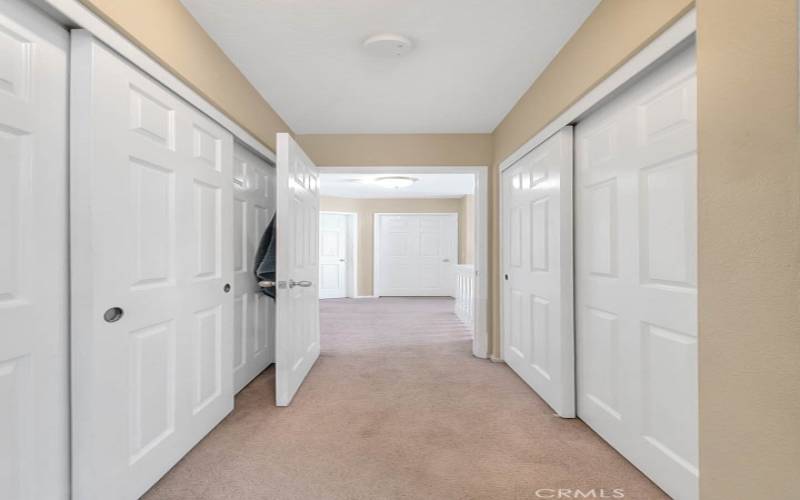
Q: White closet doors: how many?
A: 5